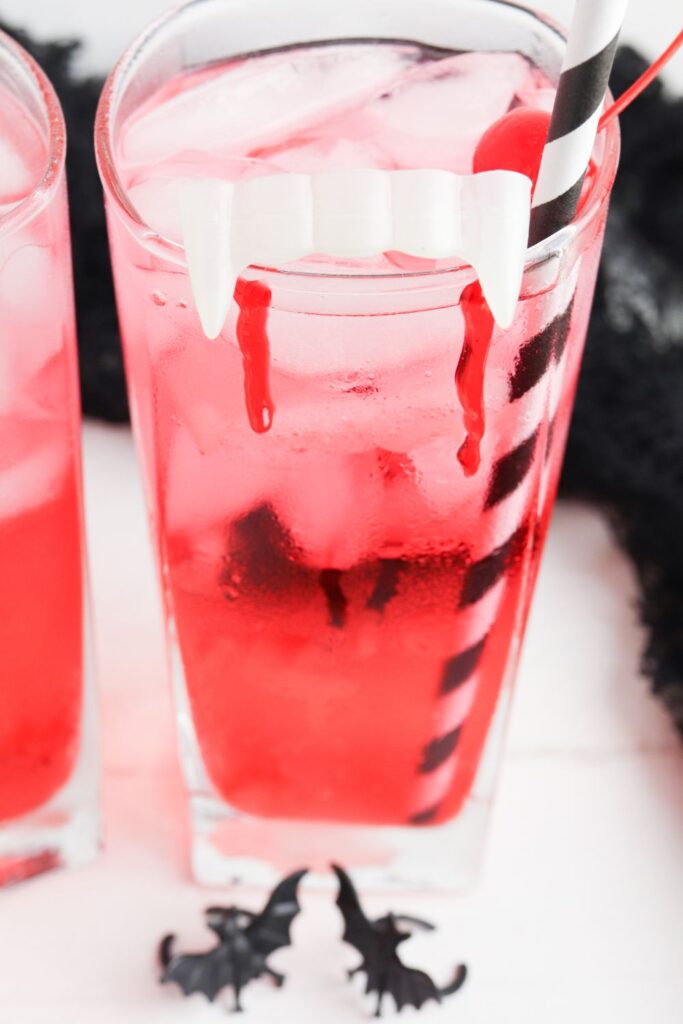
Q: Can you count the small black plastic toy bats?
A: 2